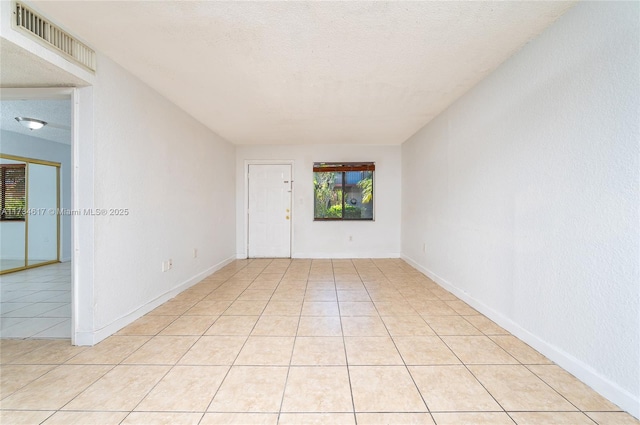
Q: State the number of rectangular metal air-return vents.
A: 1